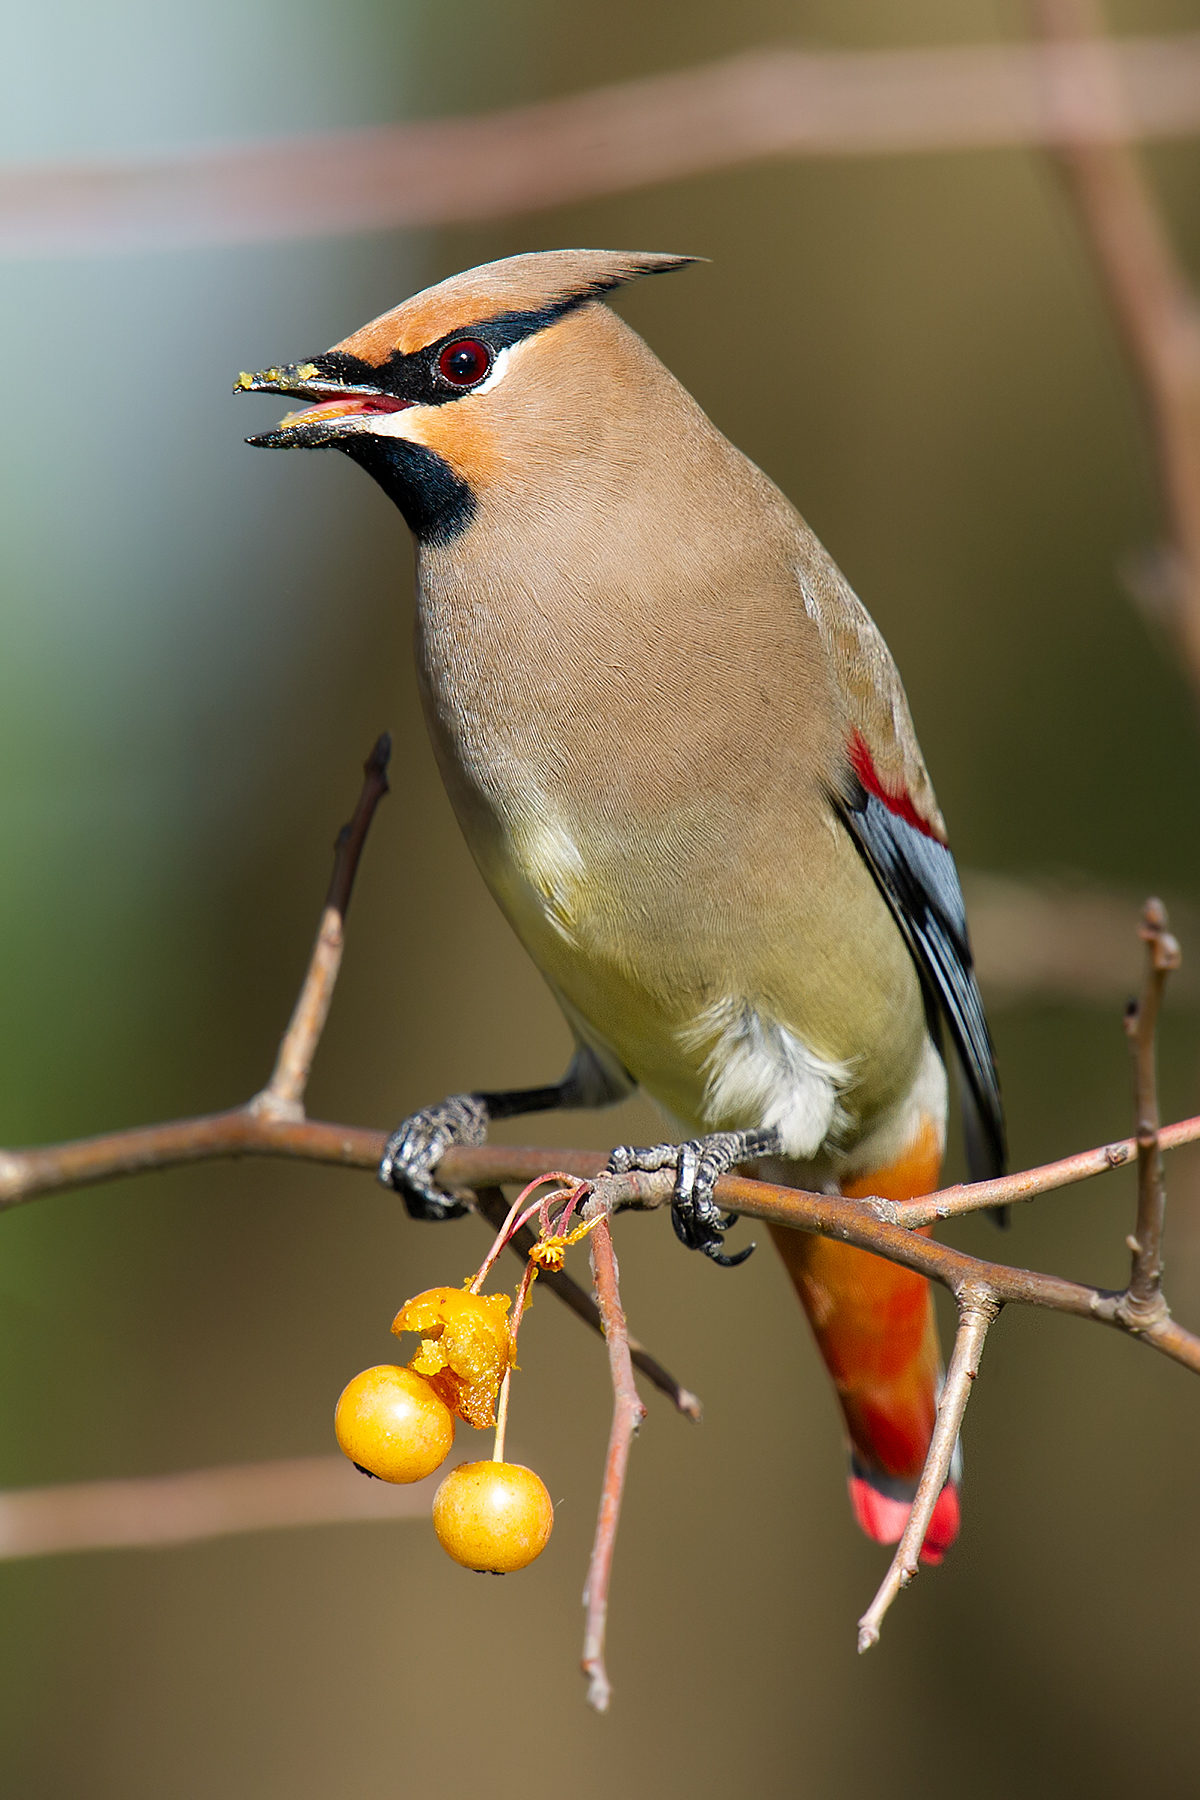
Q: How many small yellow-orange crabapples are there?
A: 3